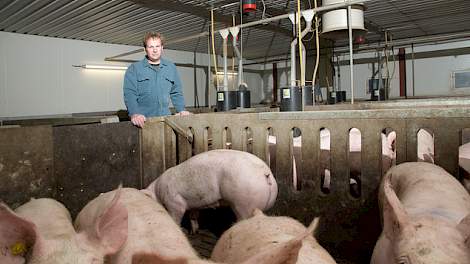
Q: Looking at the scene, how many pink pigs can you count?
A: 5